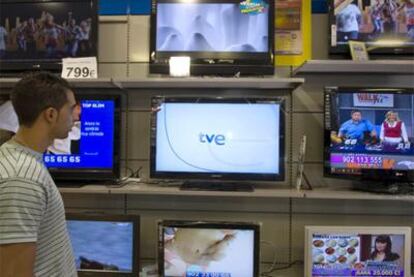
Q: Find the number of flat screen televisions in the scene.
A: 9